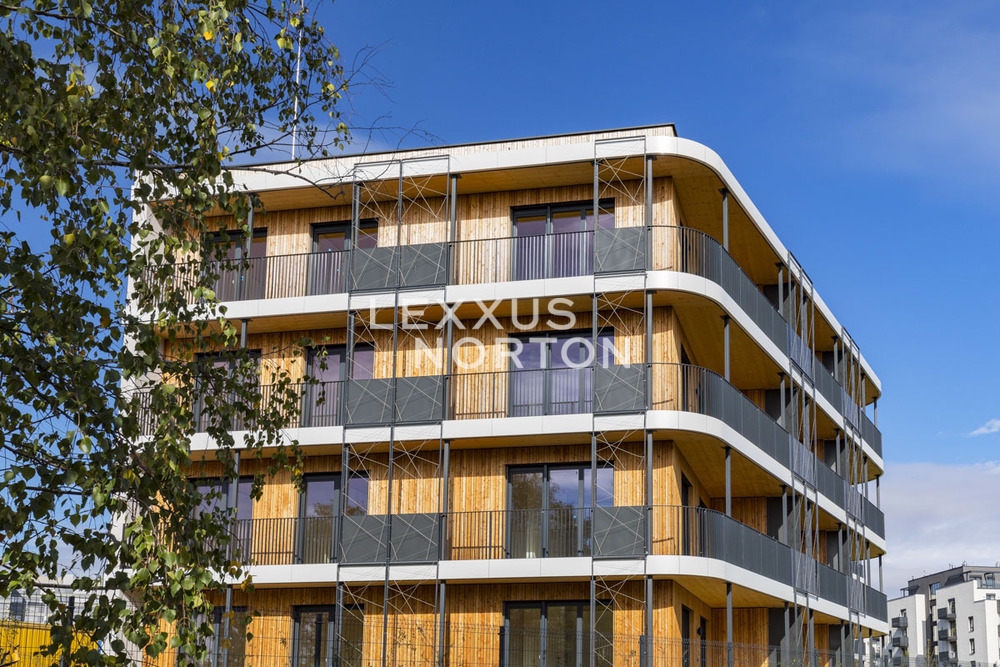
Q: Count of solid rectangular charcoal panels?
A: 9